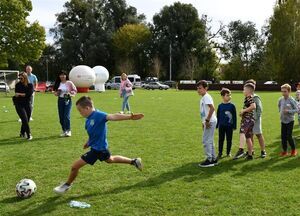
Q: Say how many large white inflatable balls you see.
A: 2